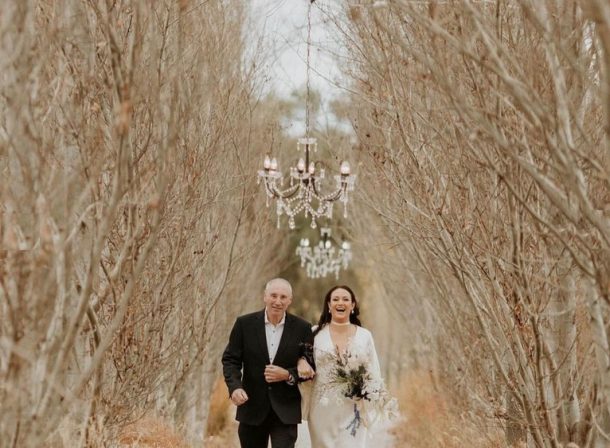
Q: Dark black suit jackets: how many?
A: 1